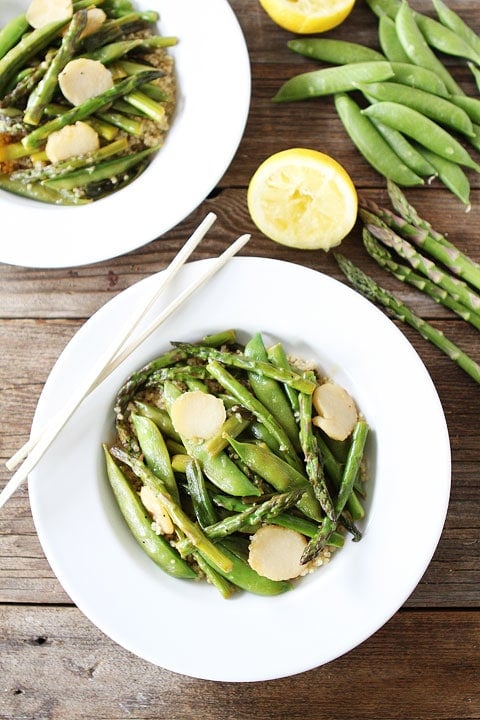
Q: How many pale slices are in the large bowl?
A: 4